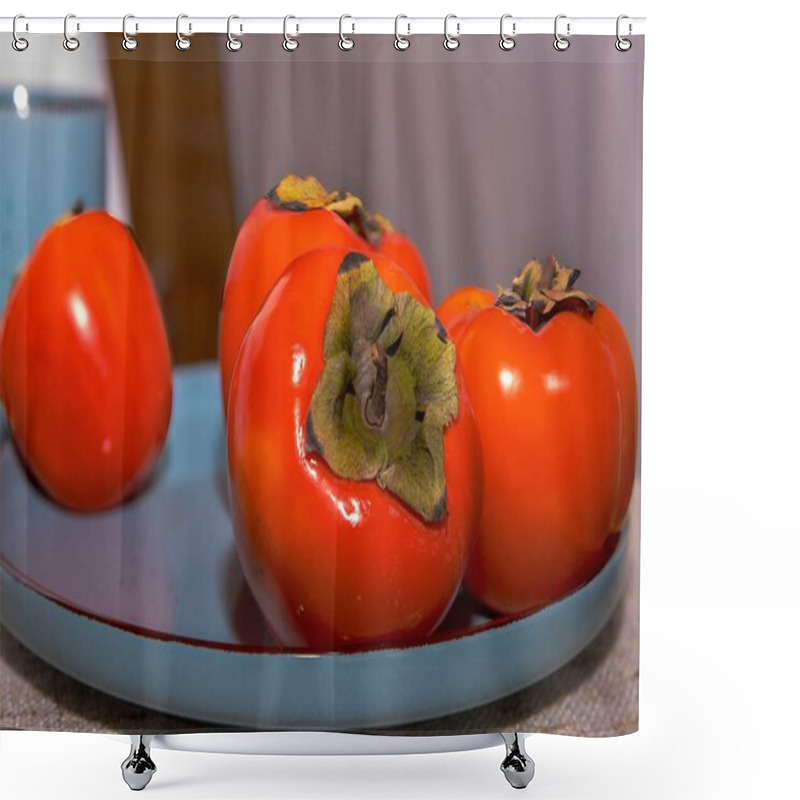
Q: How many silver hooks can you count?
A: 12